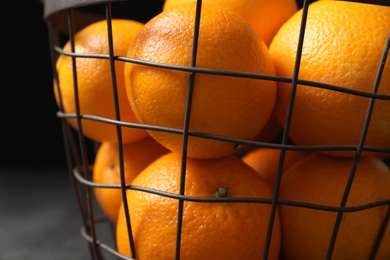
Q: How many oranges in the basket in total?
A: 8